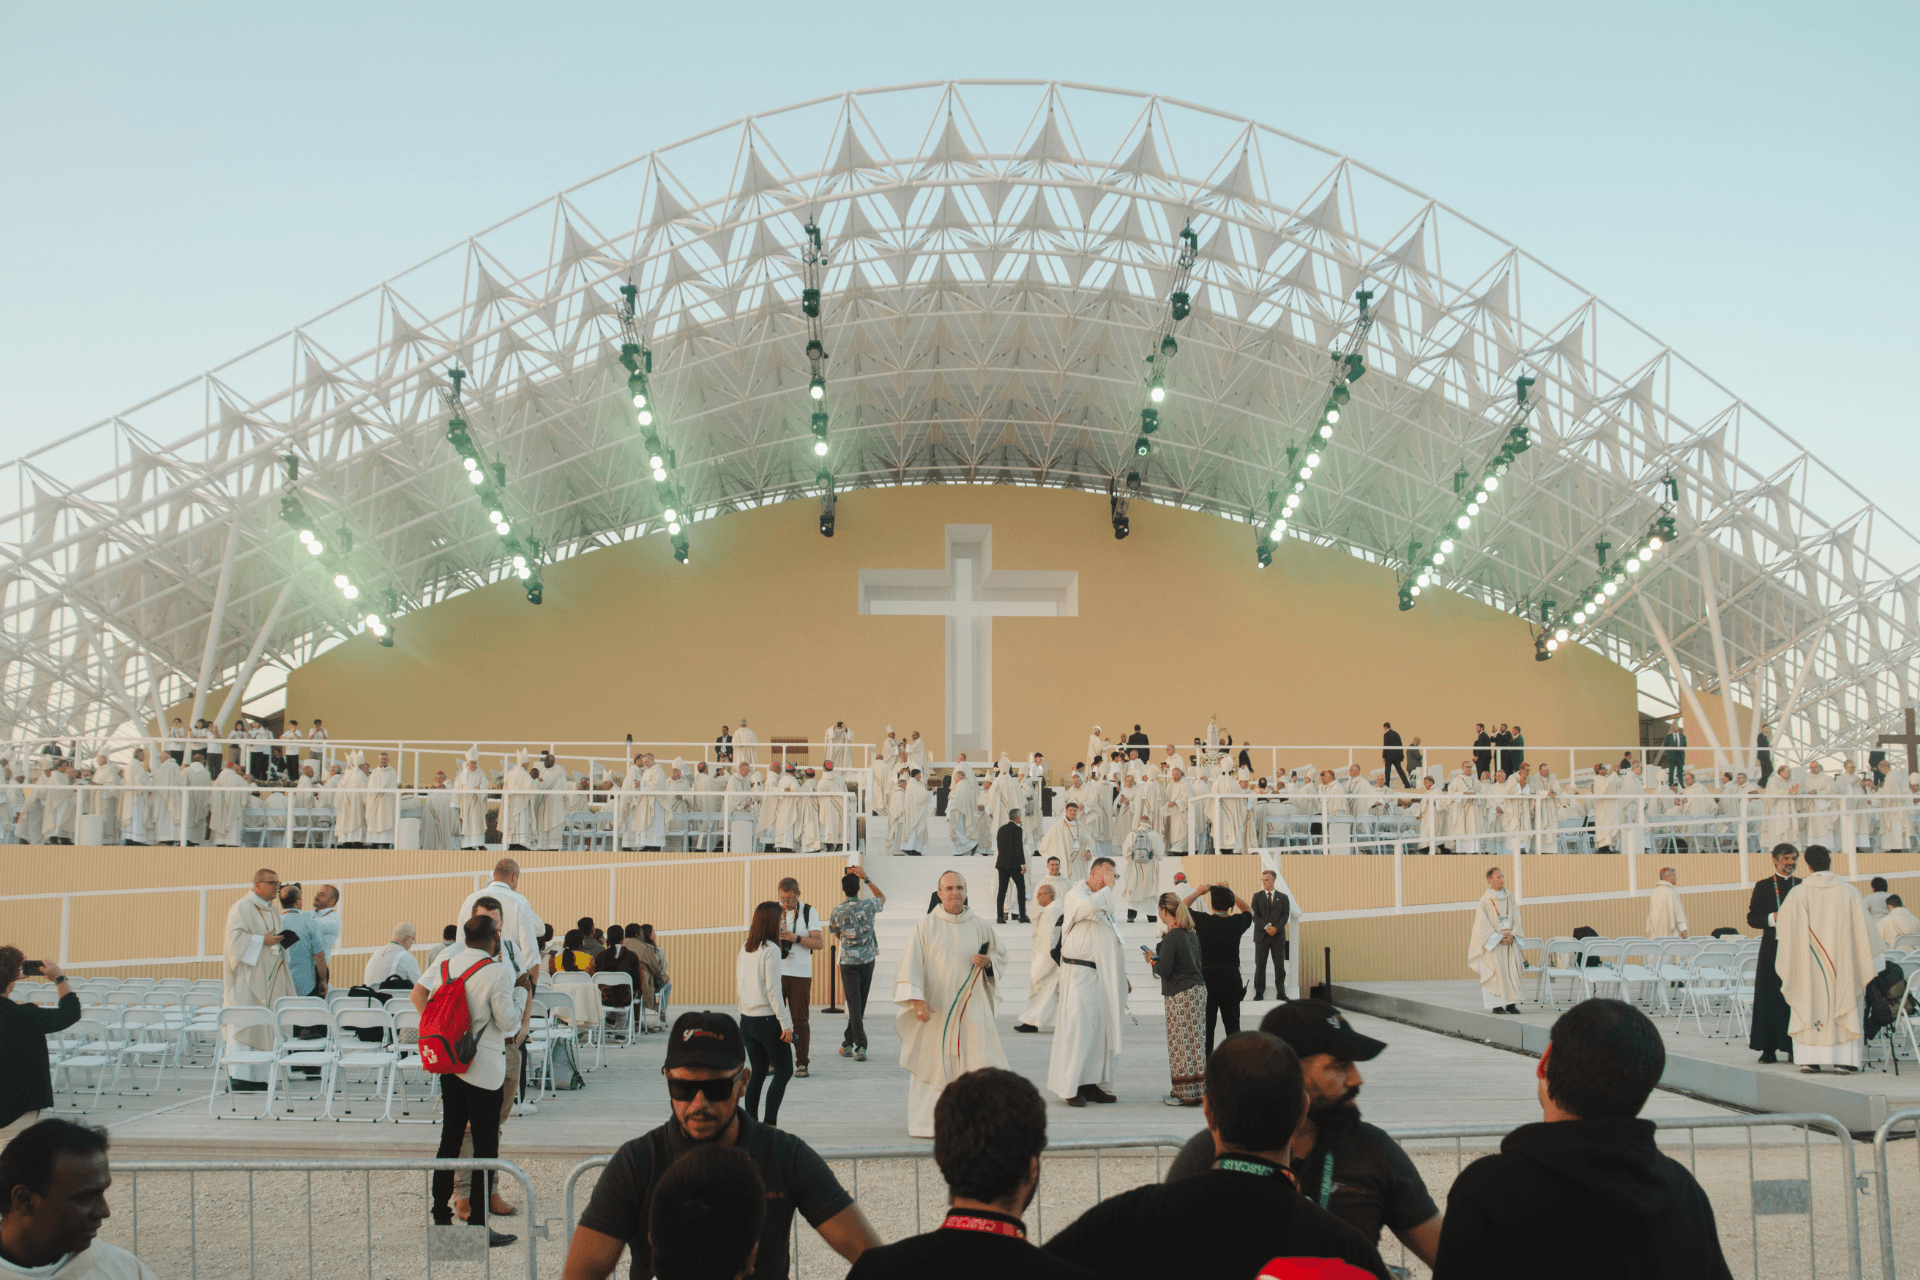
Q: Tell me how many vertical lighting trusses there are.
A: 8